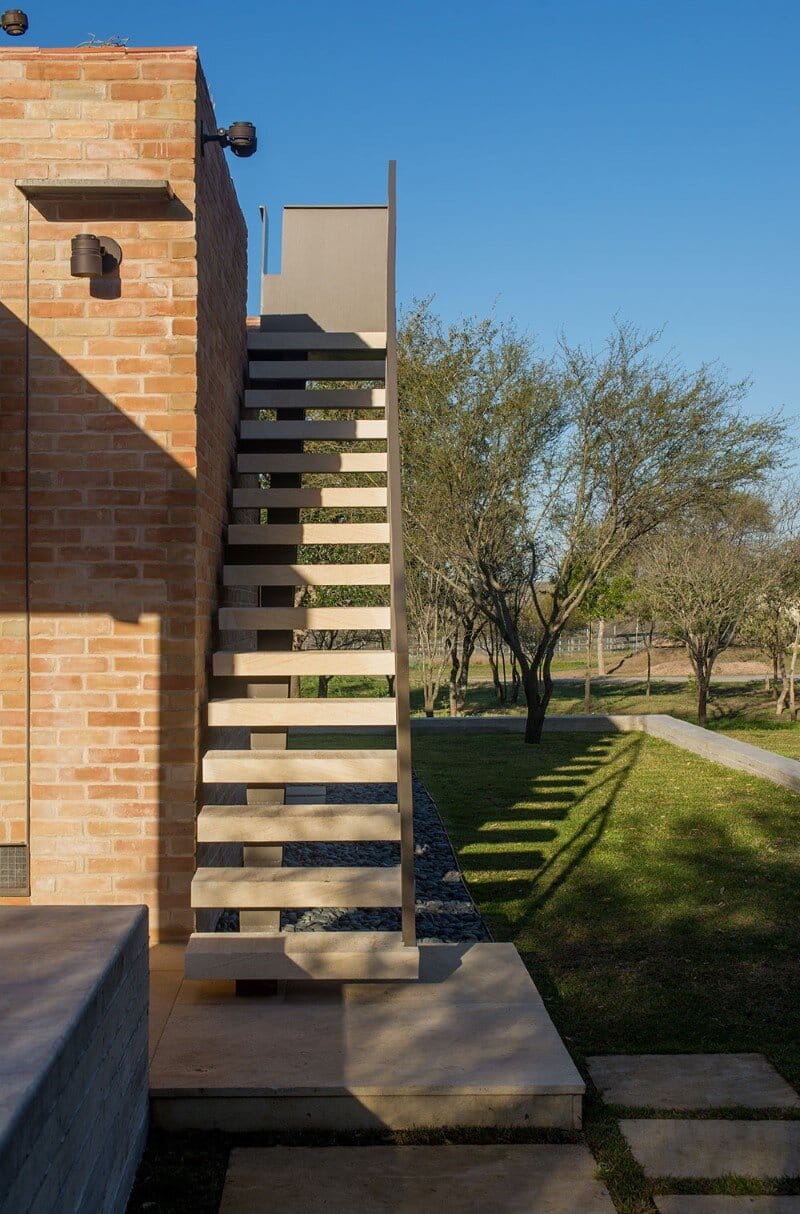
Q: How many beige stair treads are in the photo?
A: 15